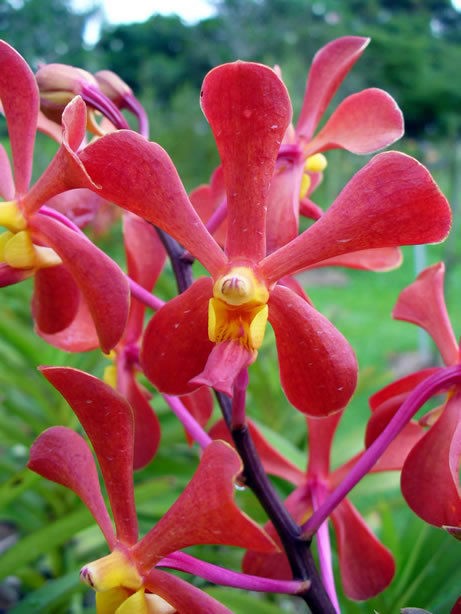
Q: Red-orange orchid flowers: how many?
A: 7